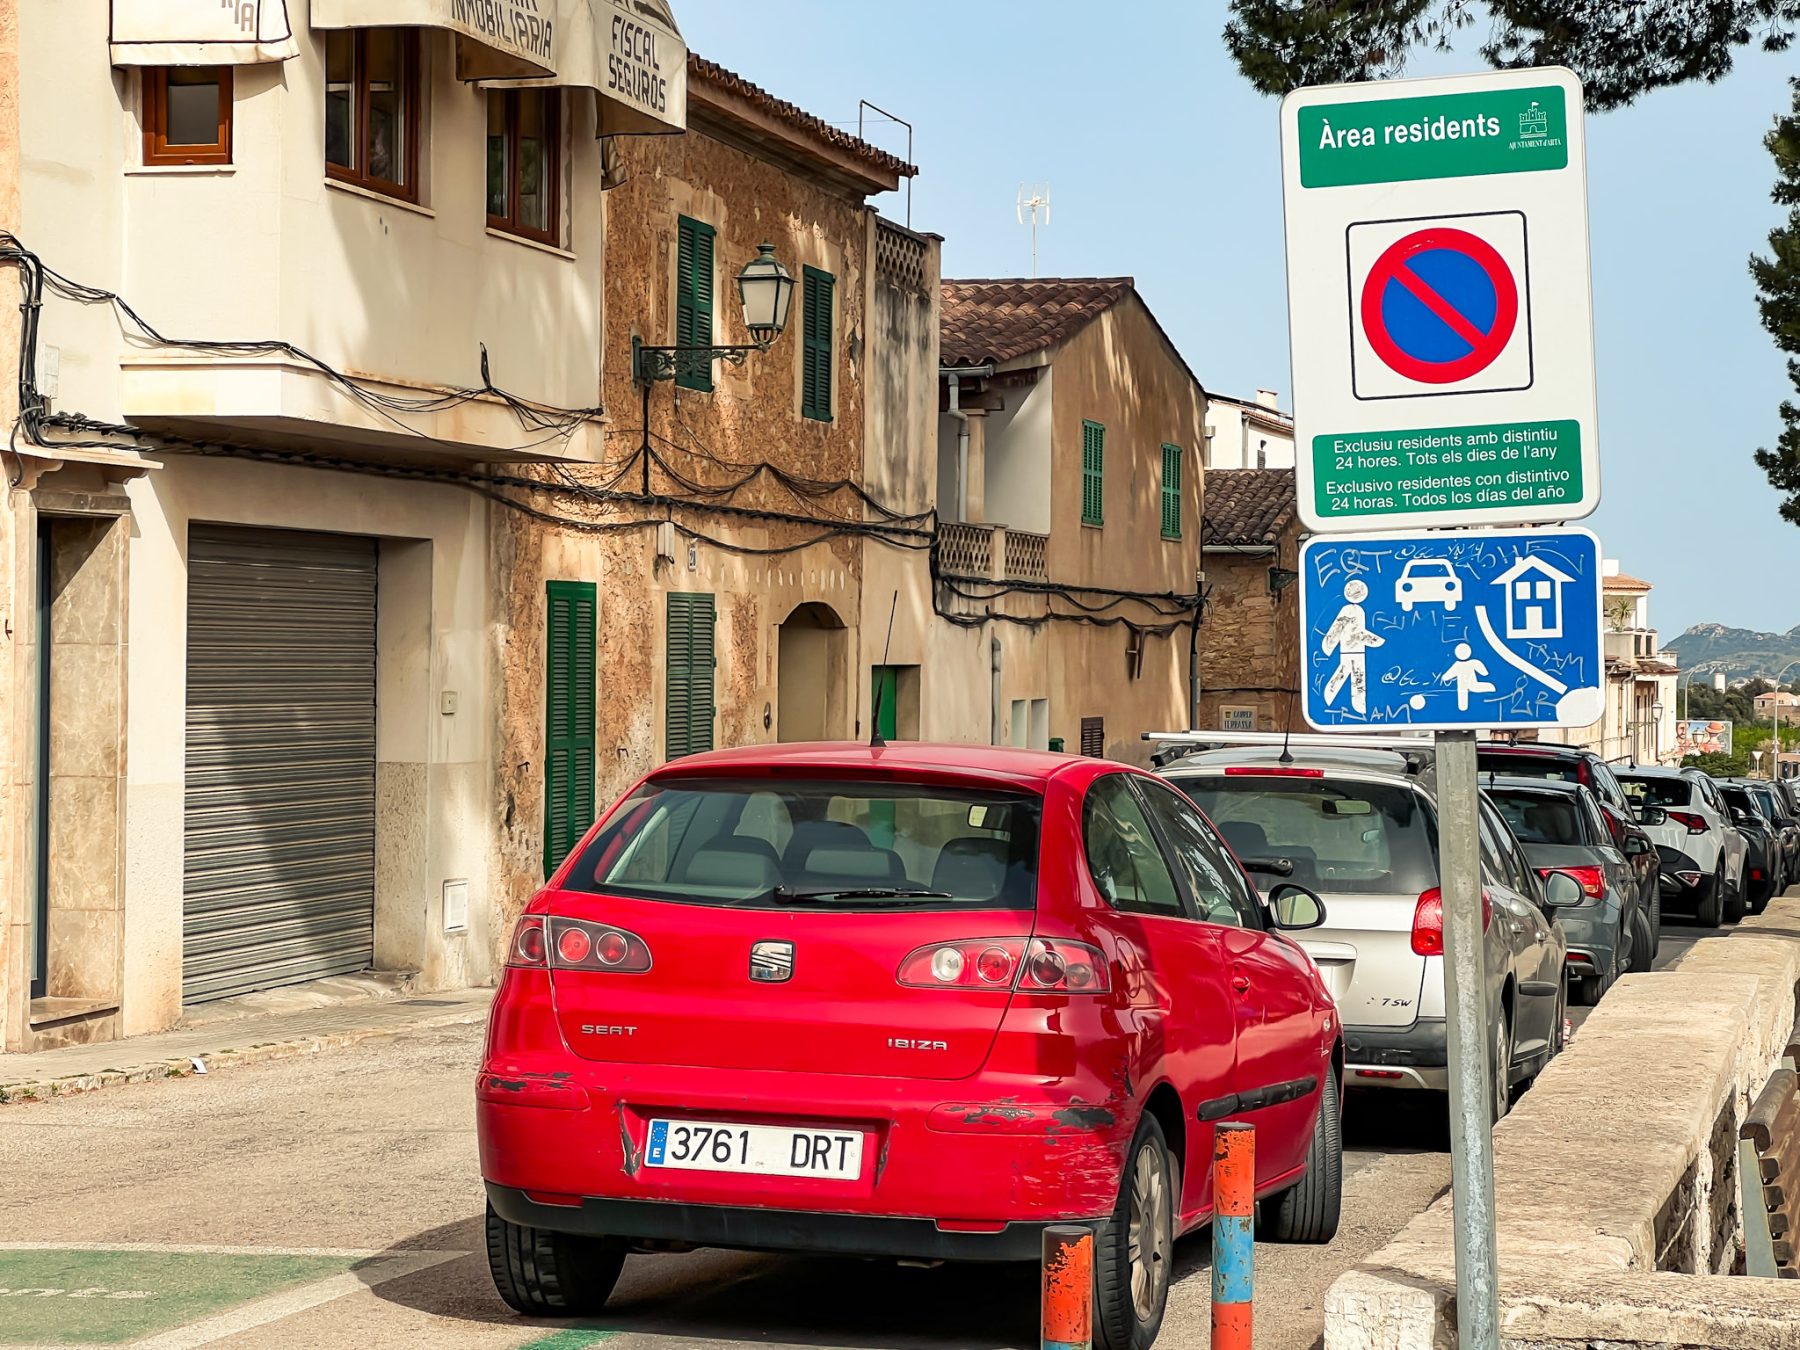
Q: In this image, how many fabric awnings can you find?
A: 3